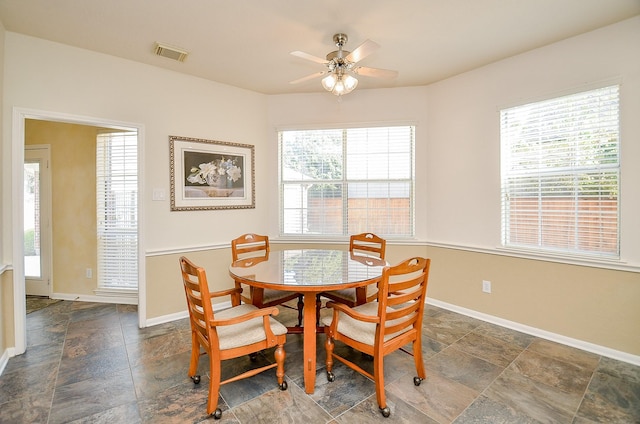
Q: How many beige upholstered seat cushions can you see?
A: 4